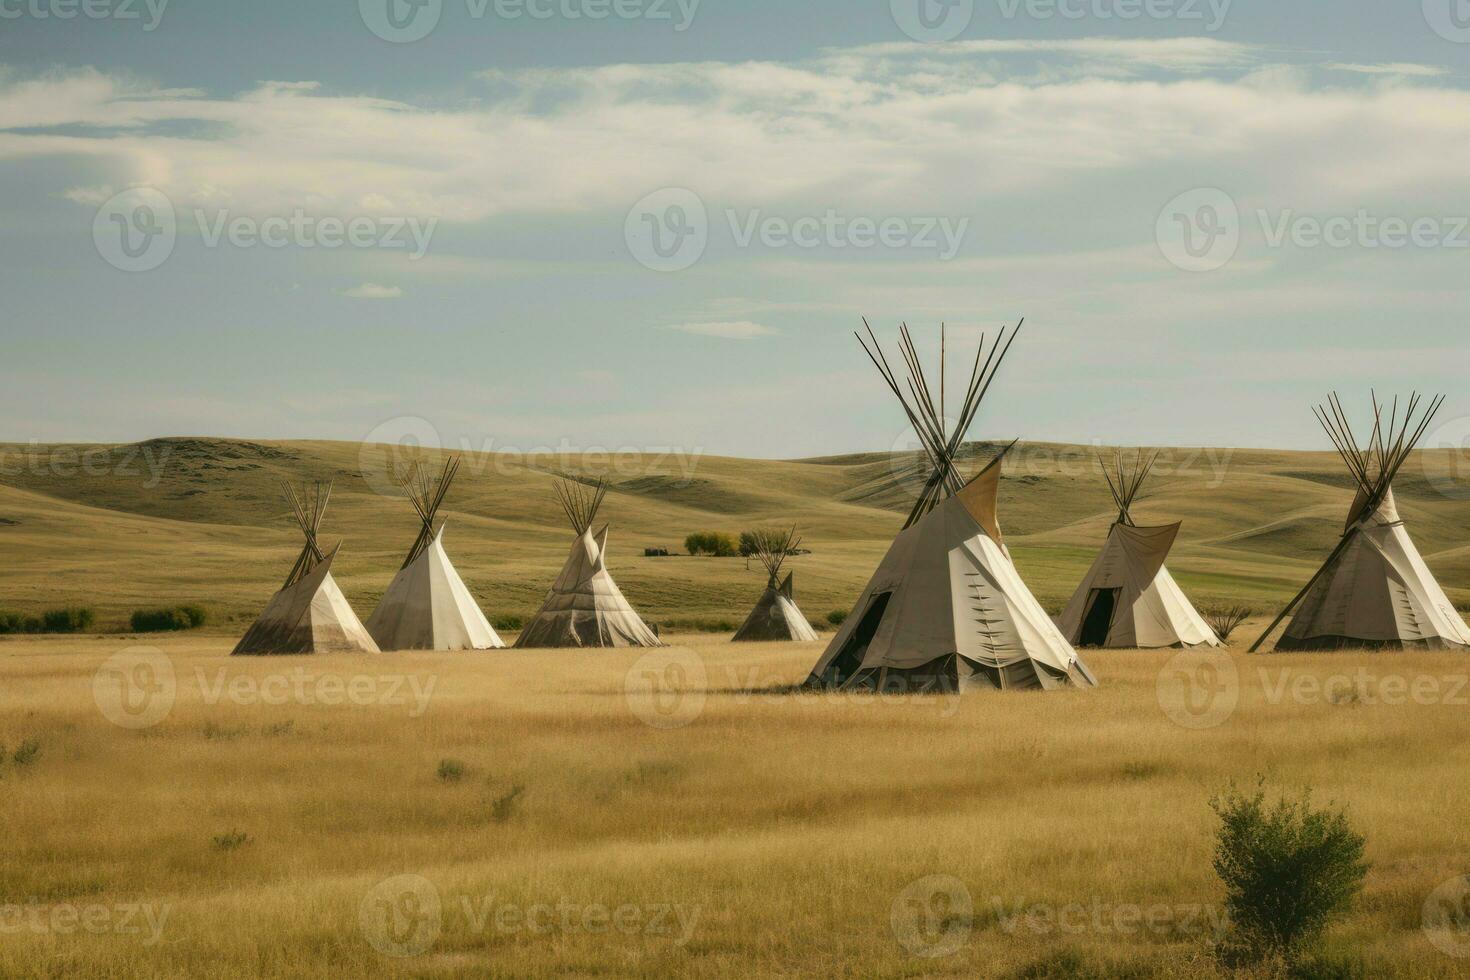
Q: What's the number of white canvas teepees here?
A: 7